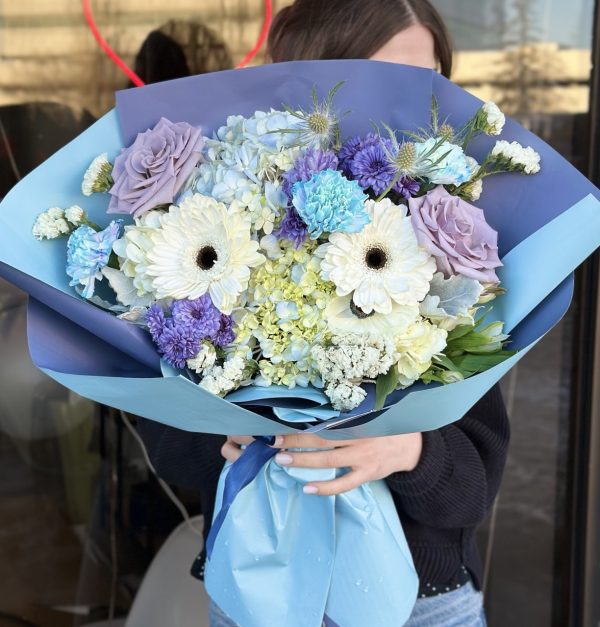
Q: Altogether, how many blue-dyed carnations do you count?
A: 3